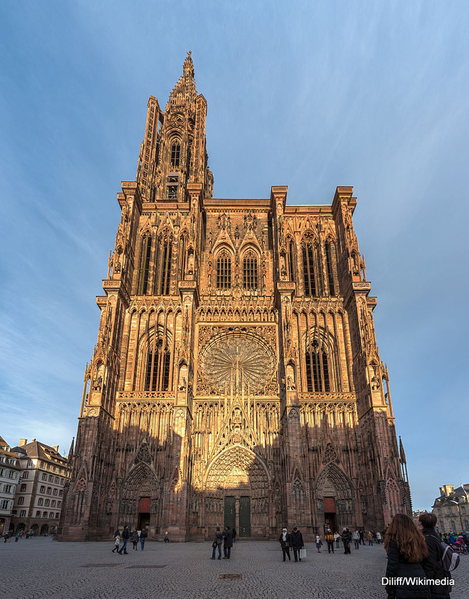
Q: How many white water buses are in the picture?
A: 0